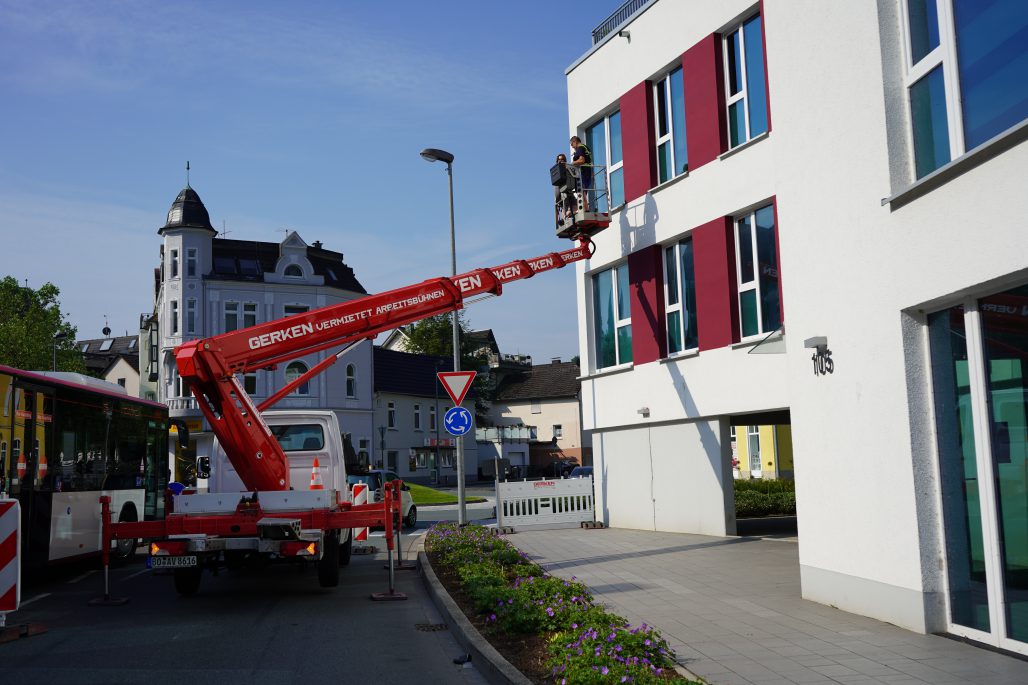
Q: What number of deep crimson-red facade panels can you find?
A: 4